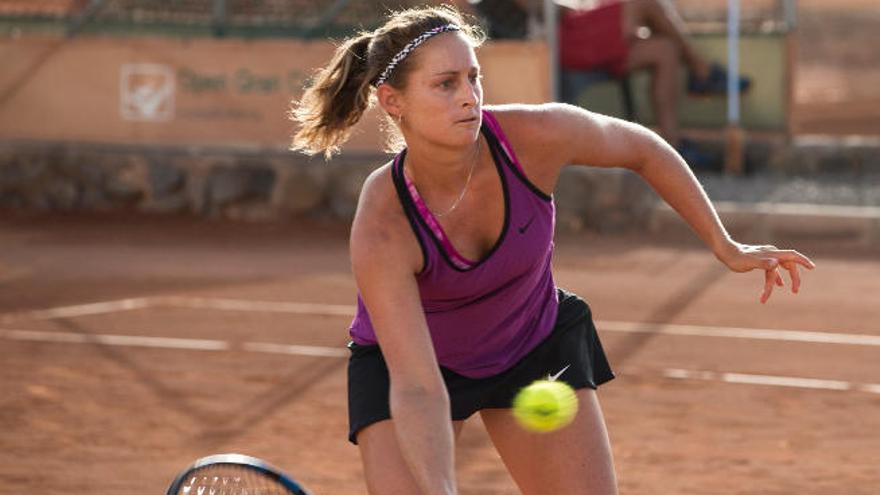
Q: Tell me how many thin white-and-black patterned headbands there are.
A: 1